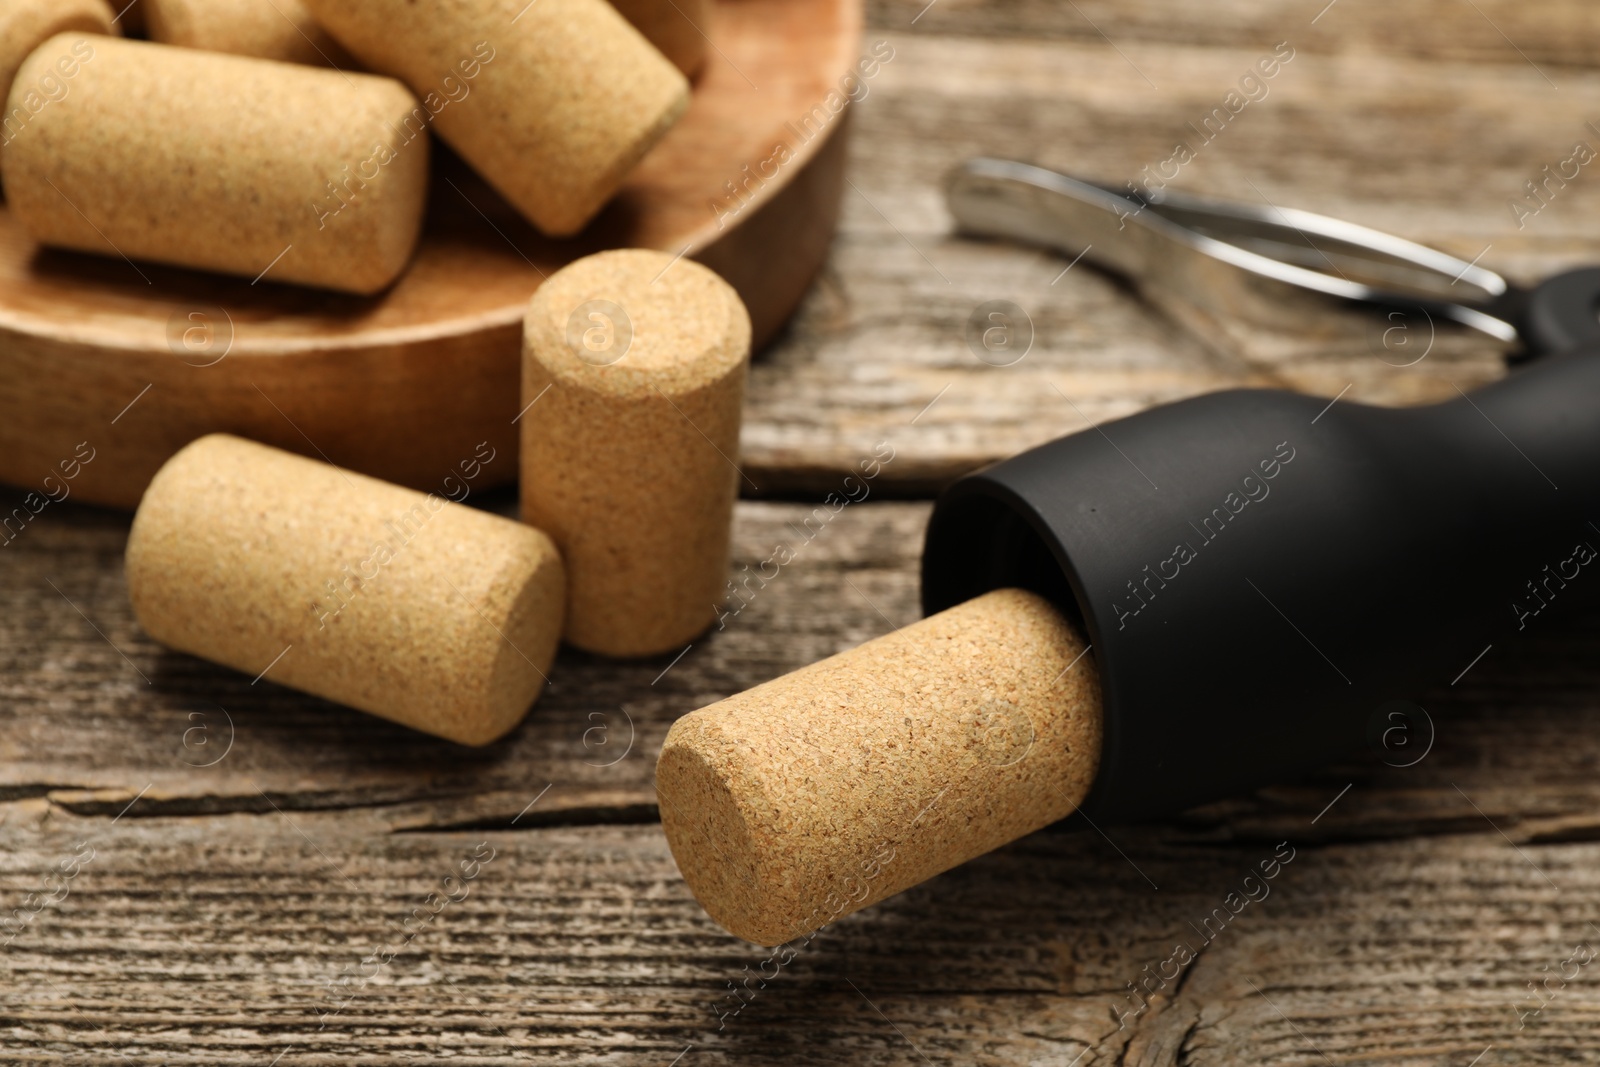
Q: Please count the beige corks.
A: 8